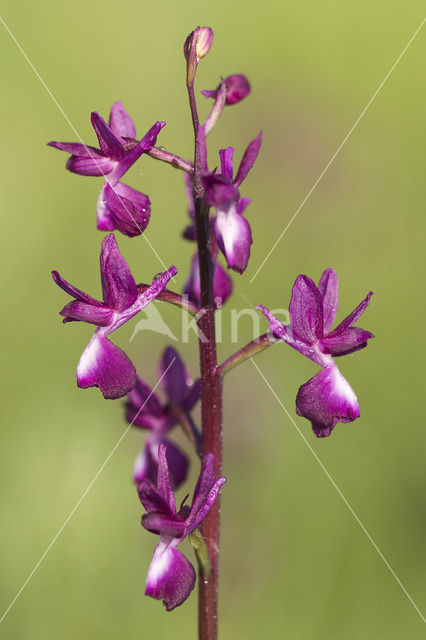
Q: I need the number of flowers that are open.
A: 7